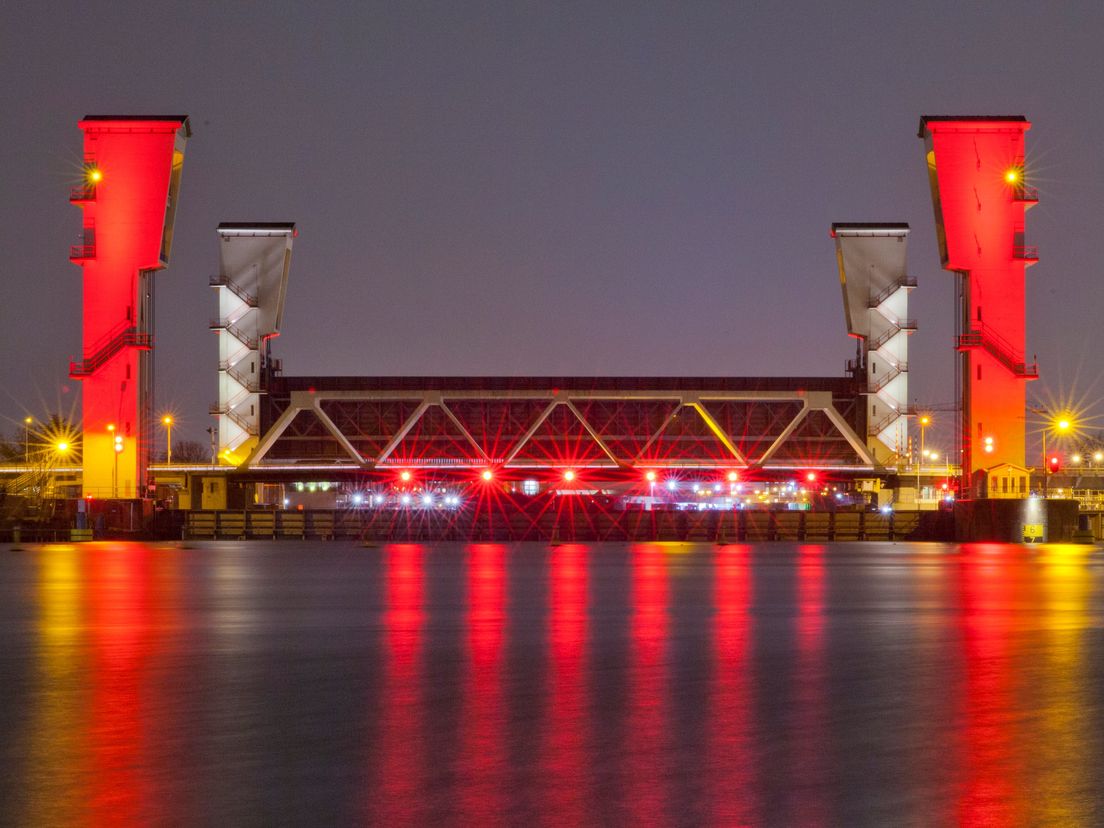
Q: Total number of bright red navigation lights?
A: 6